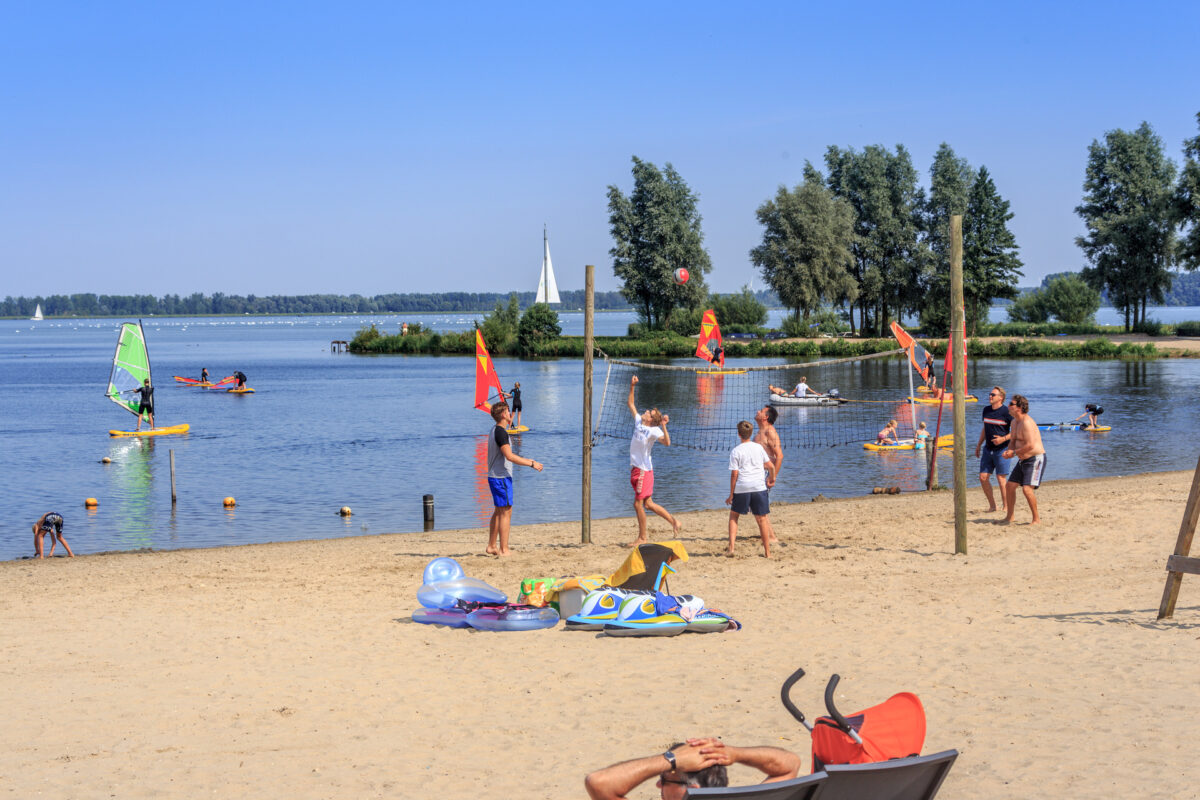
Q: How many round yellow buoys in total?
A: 4